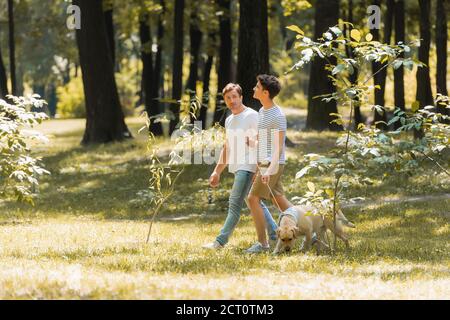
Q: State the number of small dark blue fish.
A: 0